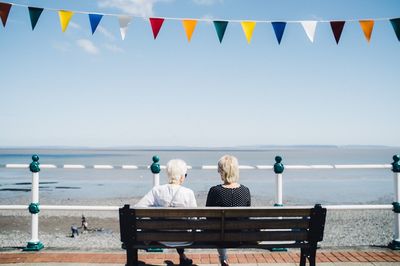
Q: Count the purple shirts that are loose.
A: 0